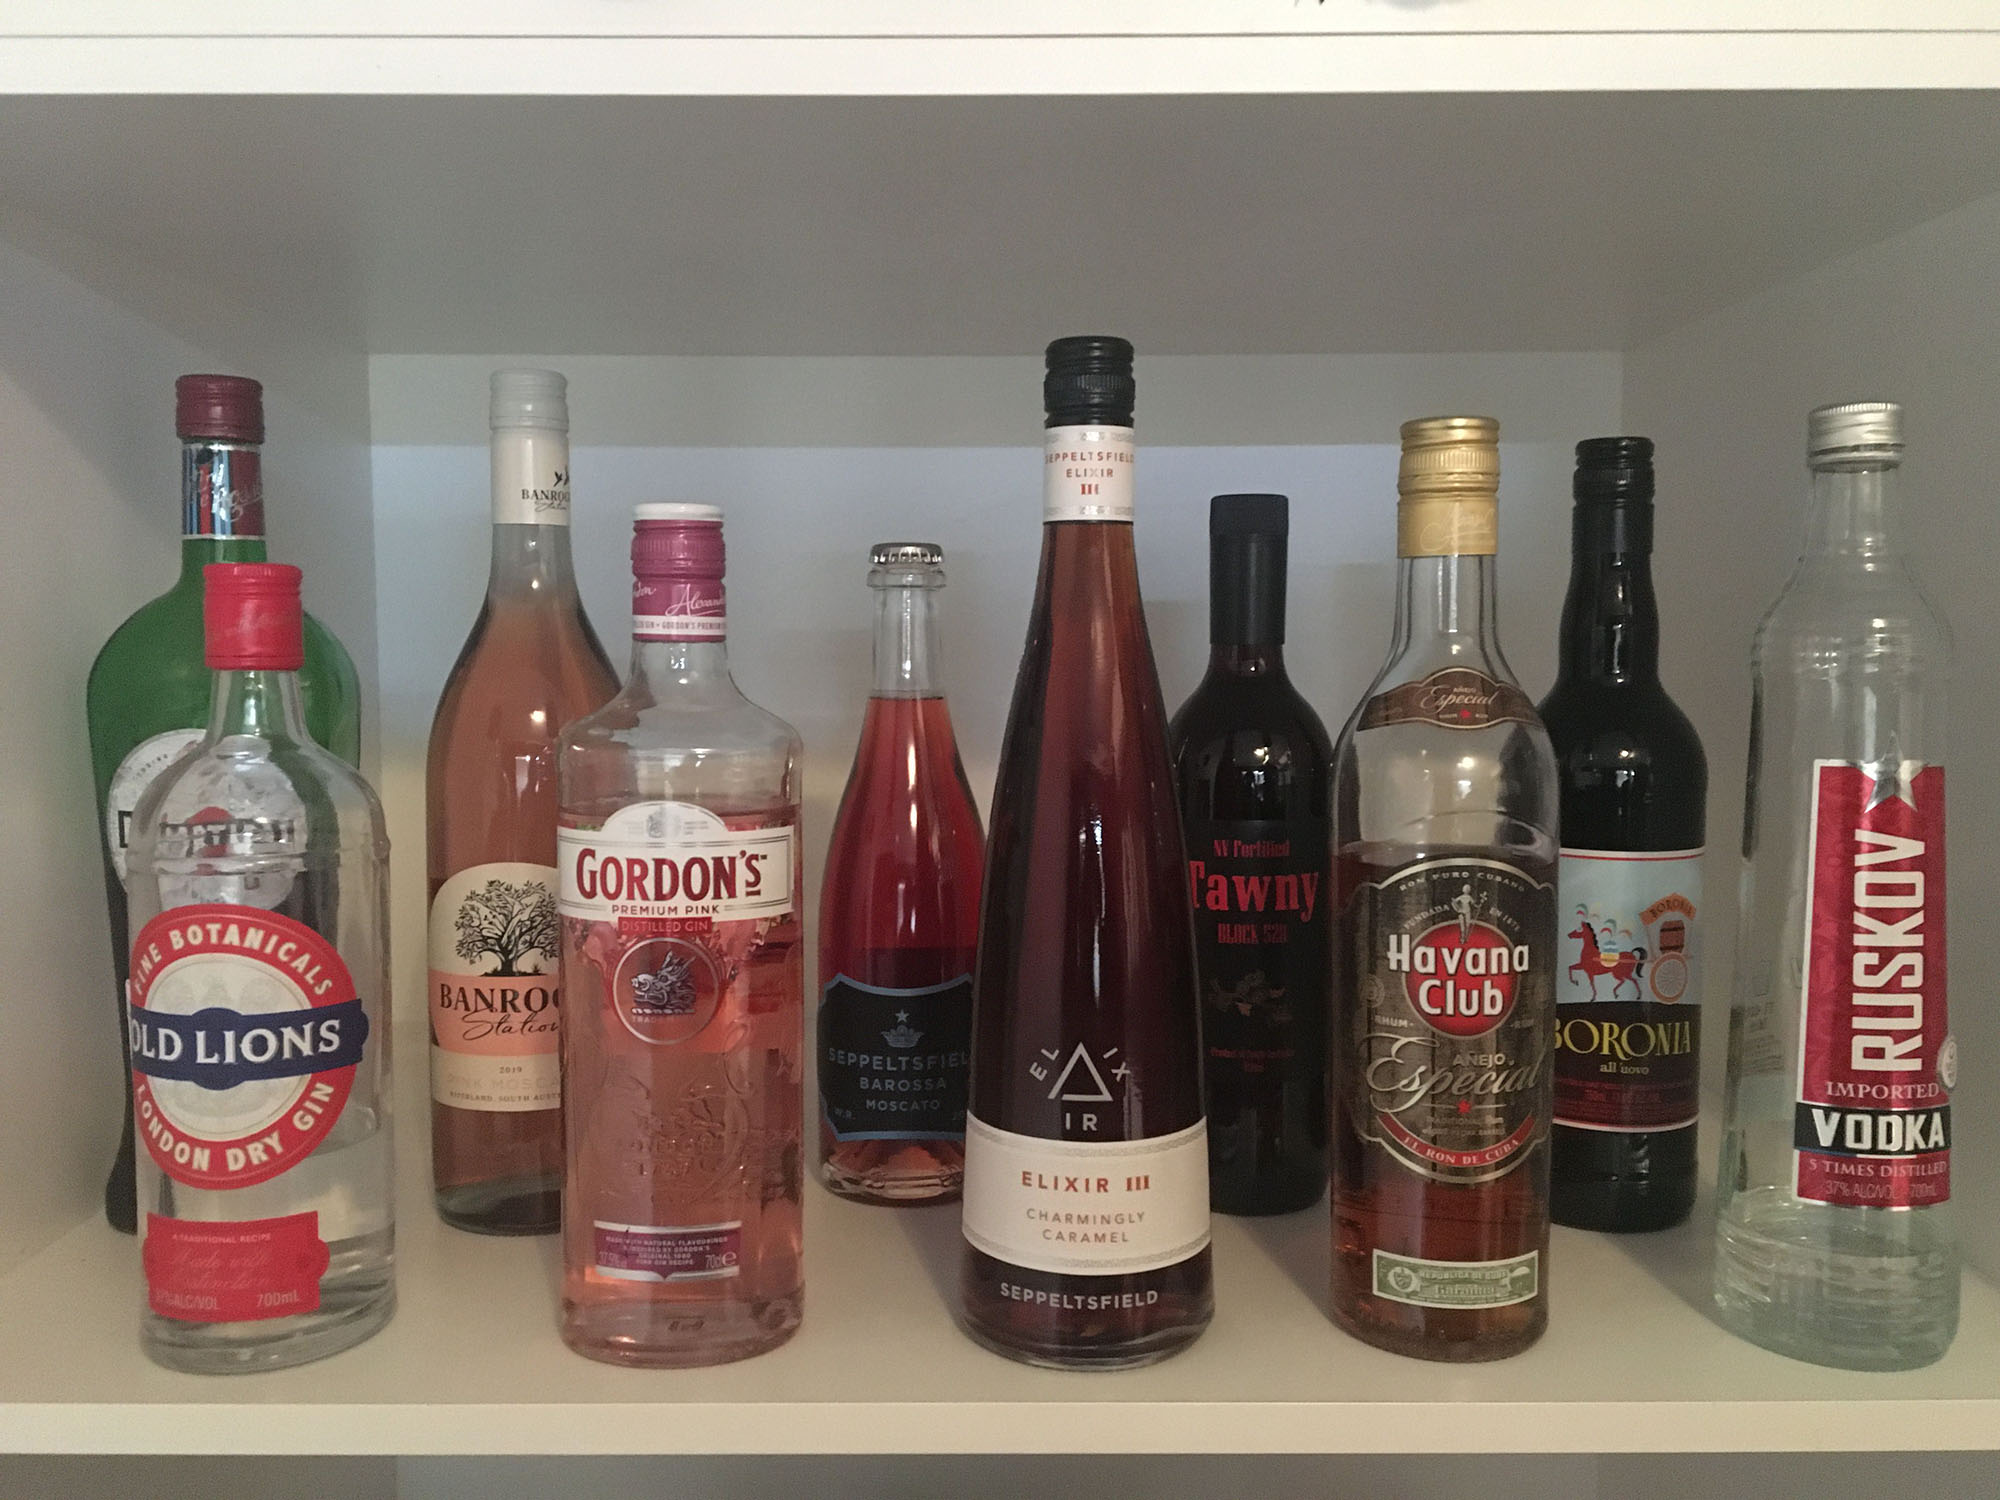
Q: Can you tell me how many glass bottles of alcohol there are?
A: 10